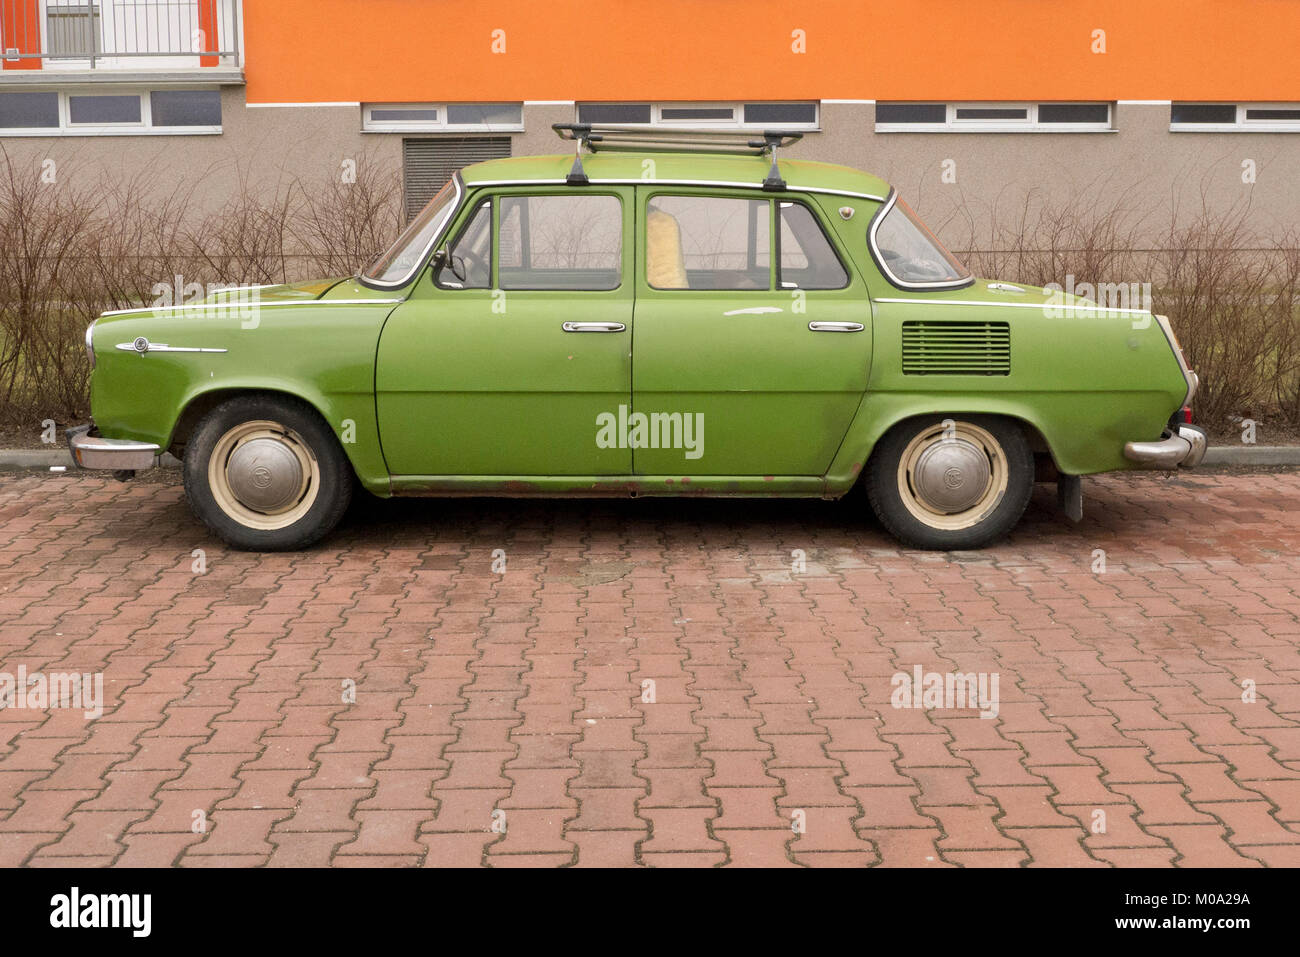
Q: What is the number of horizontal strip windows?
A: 5